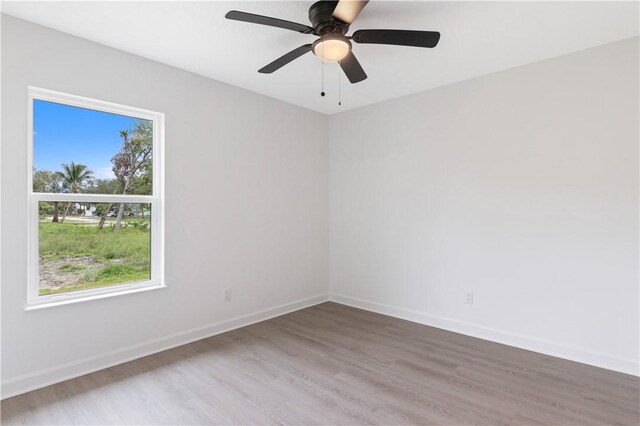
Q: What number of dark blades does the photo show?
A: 4